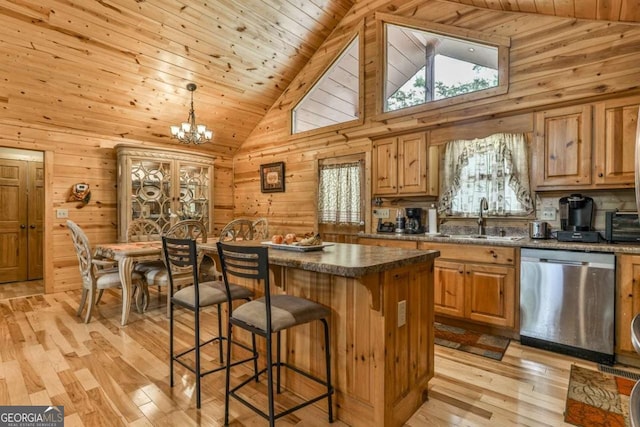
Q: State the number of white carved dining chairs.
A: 5